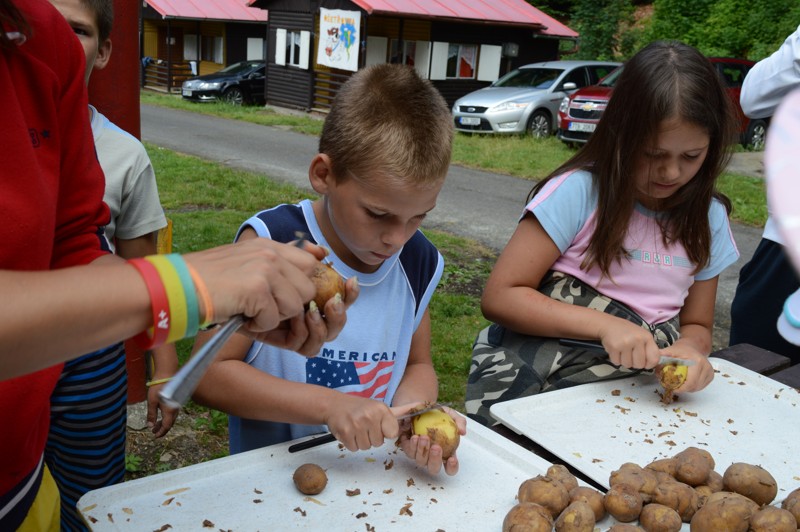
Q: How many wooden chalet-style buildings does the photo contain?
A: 2